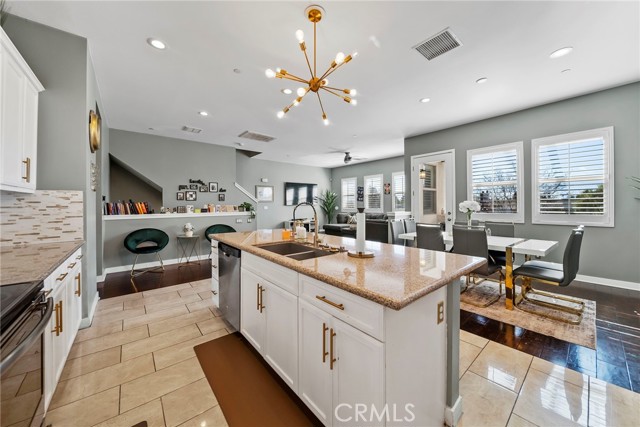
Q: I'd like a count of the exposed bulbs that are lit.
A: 12